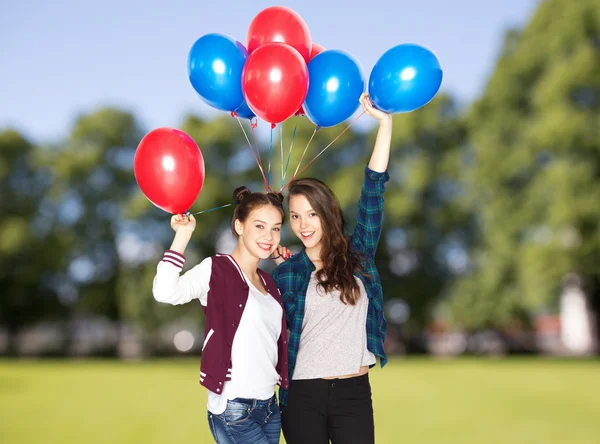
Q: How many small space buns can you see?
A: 2